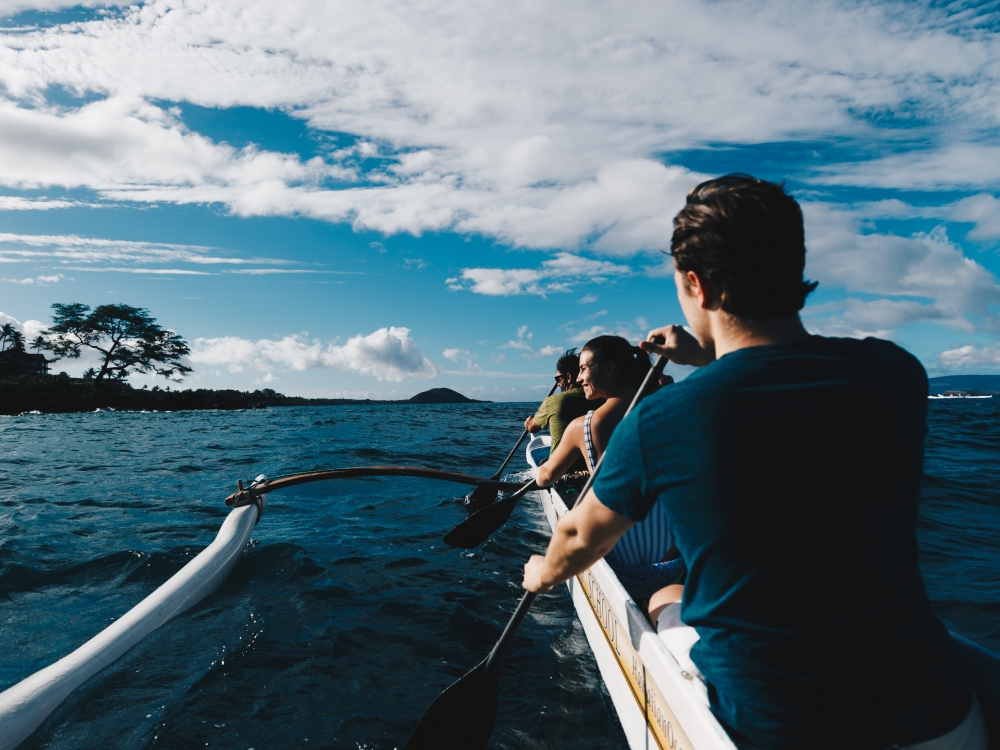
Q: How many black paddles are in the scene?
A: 3